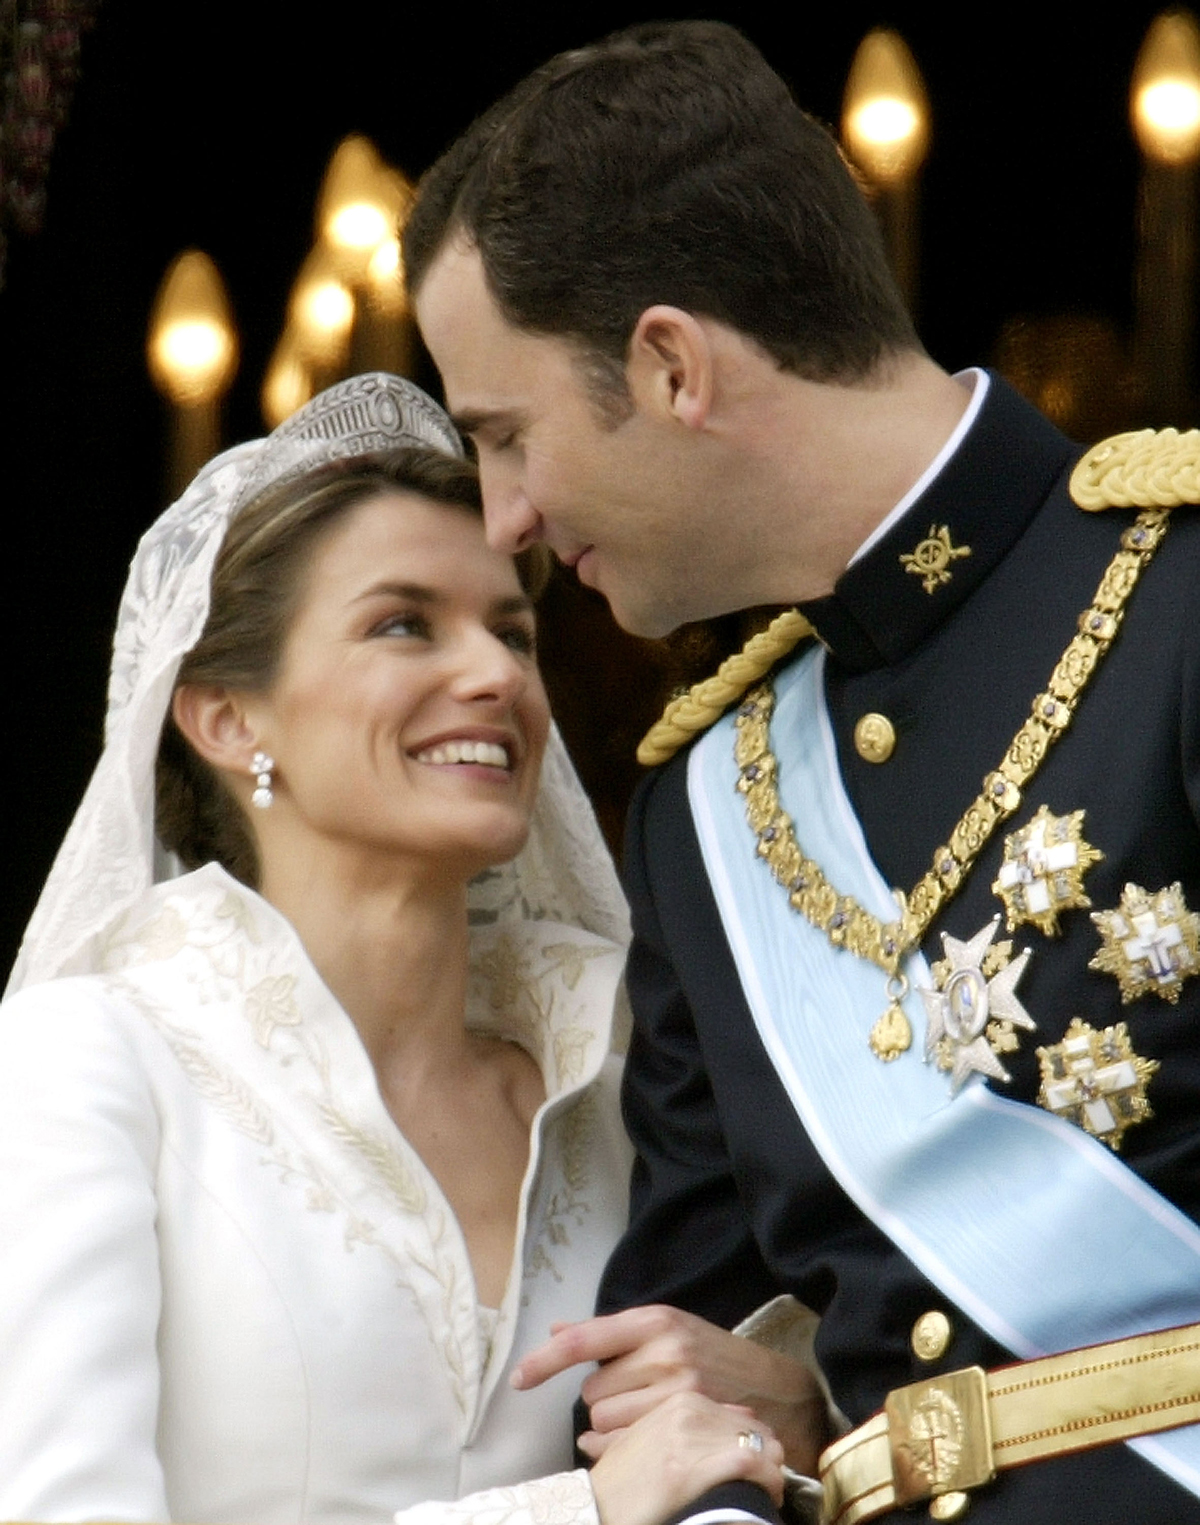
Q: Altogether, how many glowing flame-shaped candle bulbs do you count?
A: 7